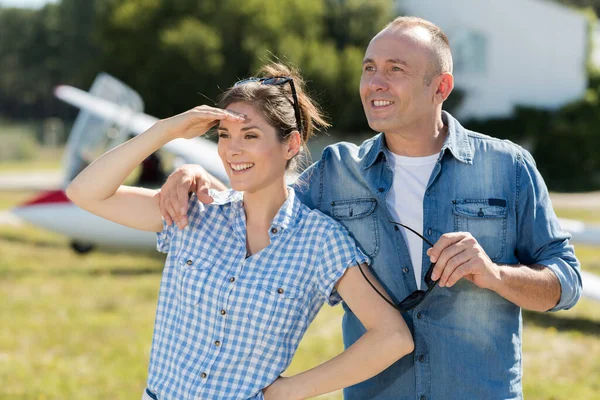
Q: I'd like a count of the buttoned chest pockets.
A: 4